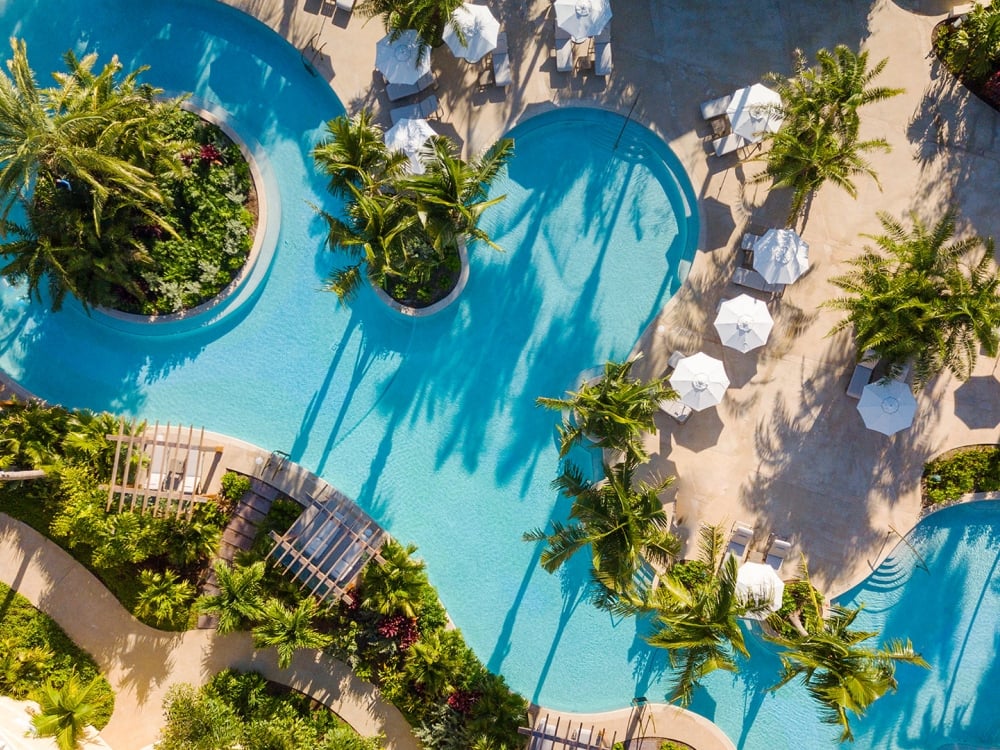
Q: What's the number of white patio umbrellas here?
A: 10